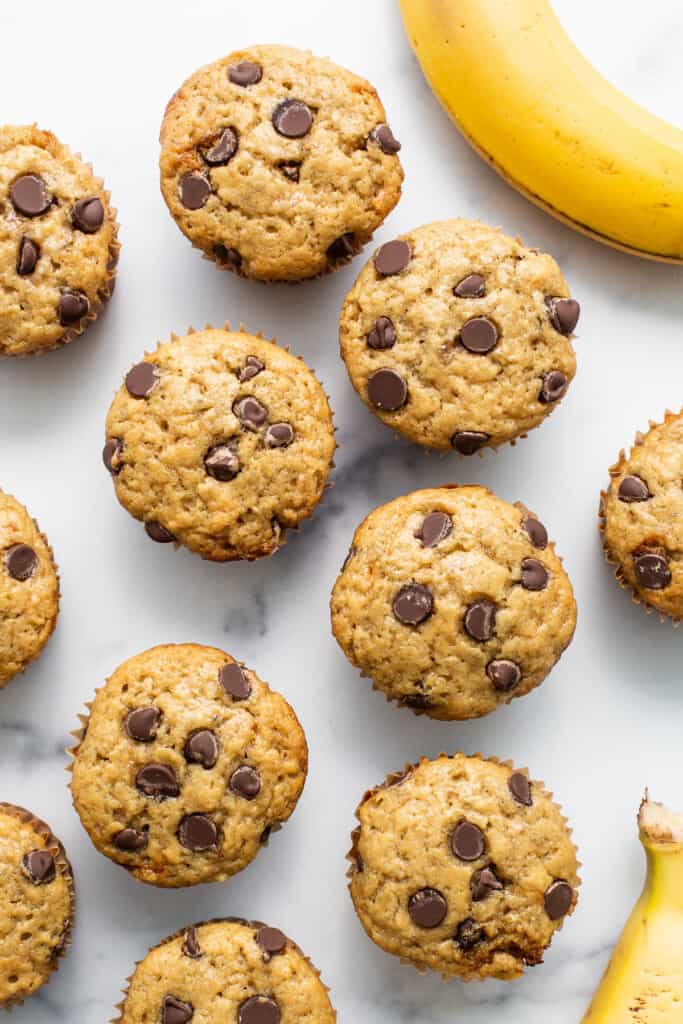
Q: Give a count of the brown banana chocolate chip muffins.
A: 11